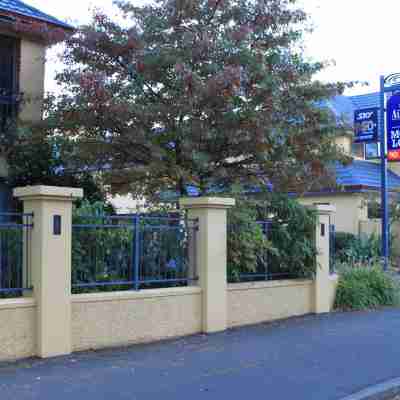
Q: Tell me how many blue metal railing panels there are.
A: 3